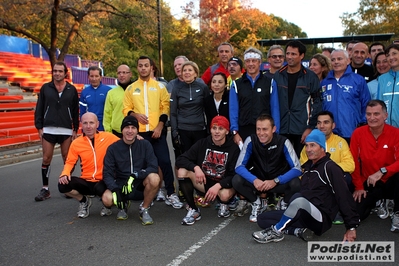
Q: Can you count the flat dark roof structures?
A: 1